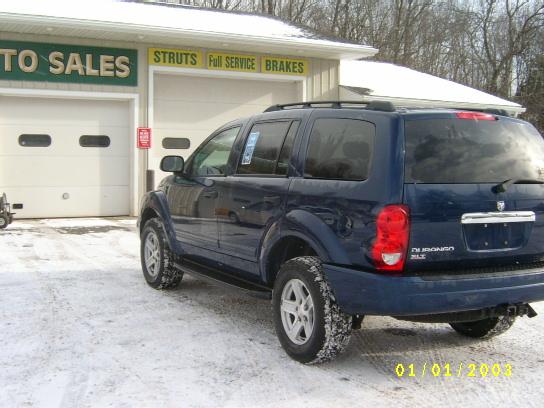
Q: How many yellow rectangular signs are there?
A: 3